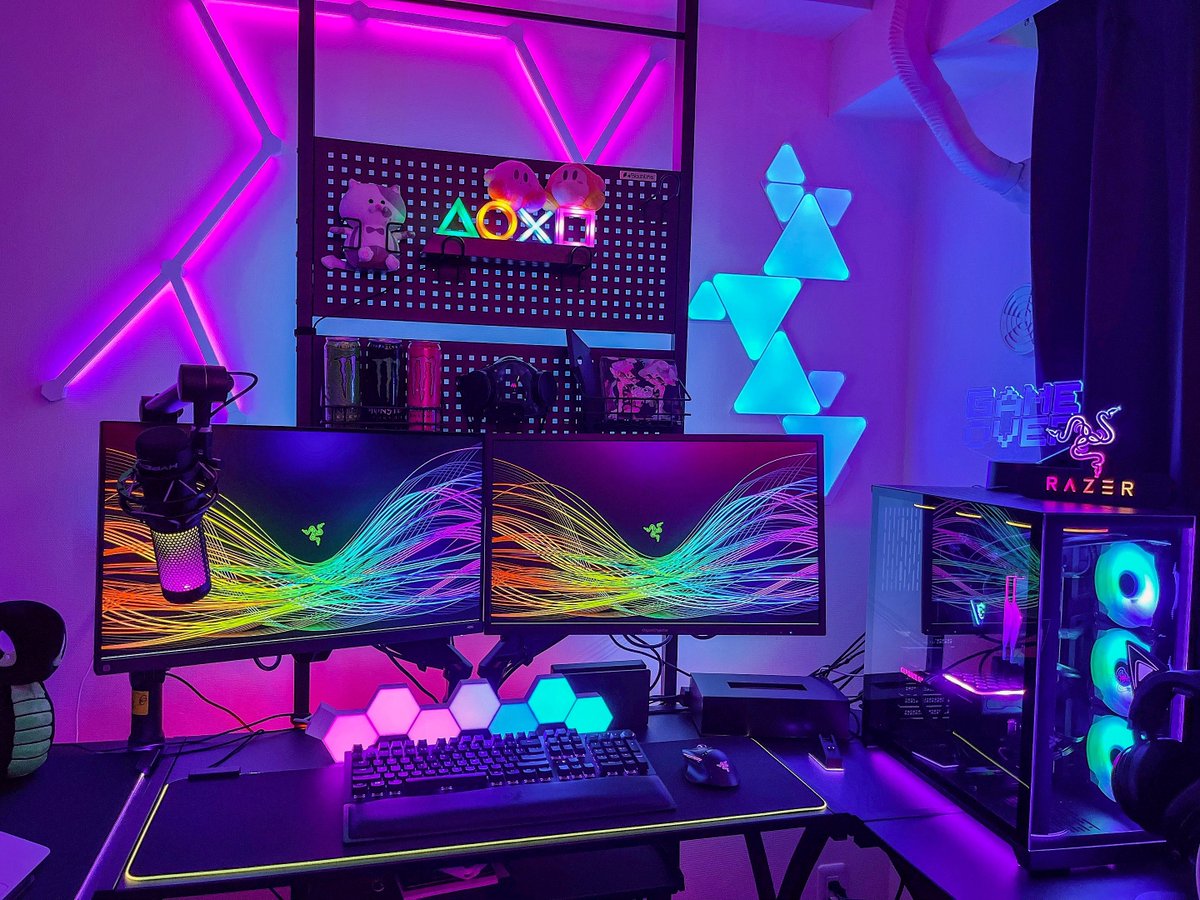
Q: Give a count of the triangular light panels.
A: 9